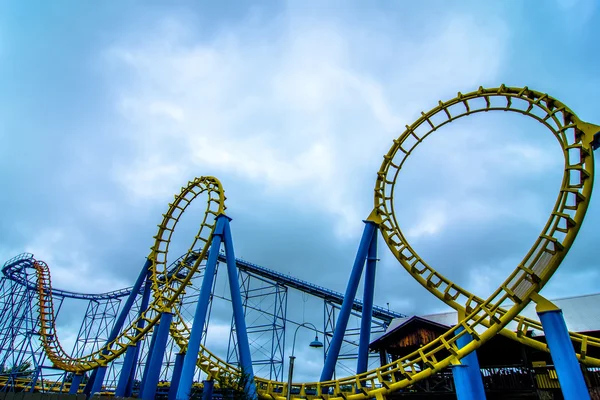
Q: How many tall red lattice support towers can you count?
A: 0